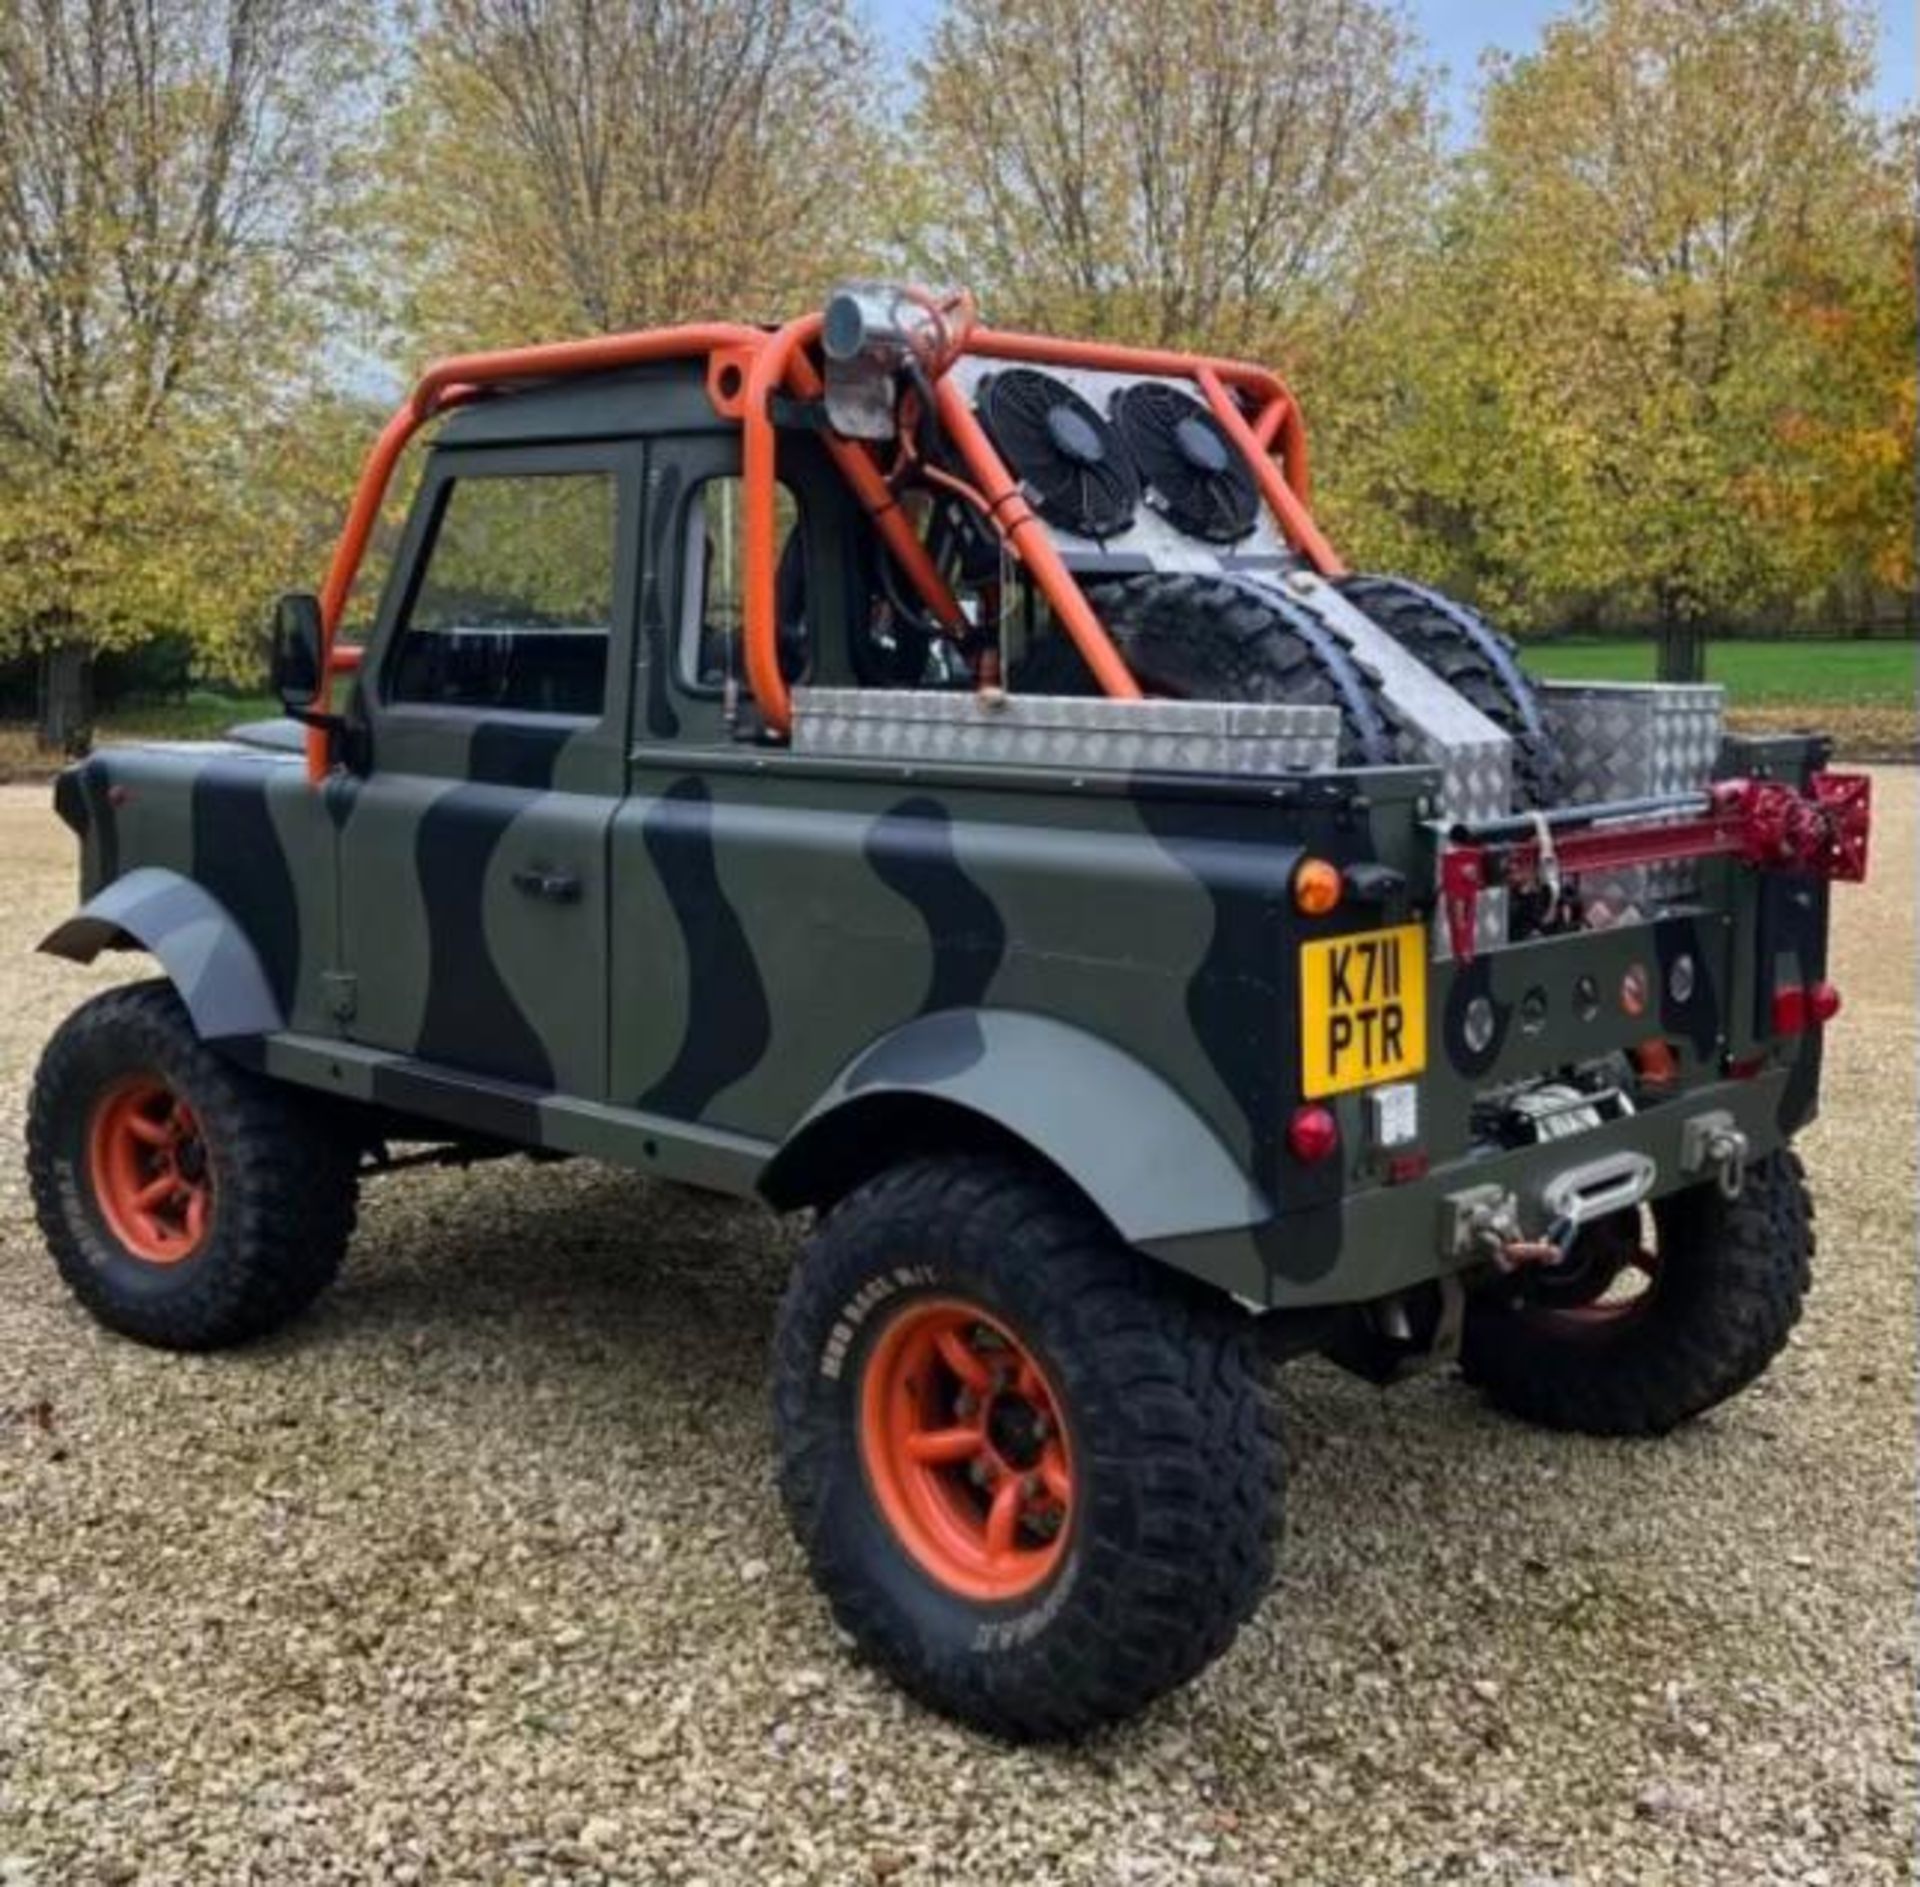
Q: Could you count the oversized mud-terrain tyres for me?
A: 5